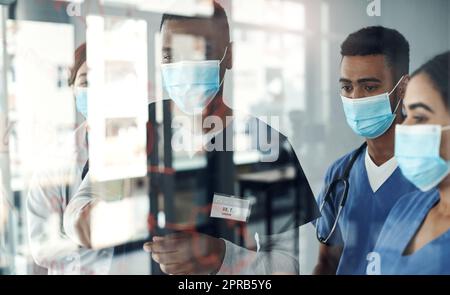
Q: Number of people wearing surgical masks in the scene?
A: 4